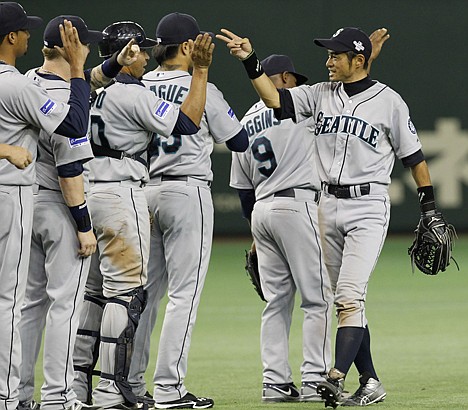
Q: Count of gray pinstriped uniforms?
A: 6